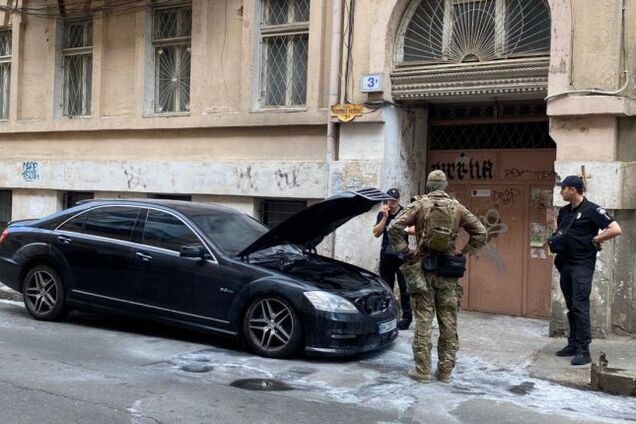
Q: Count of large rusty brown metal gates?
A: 1